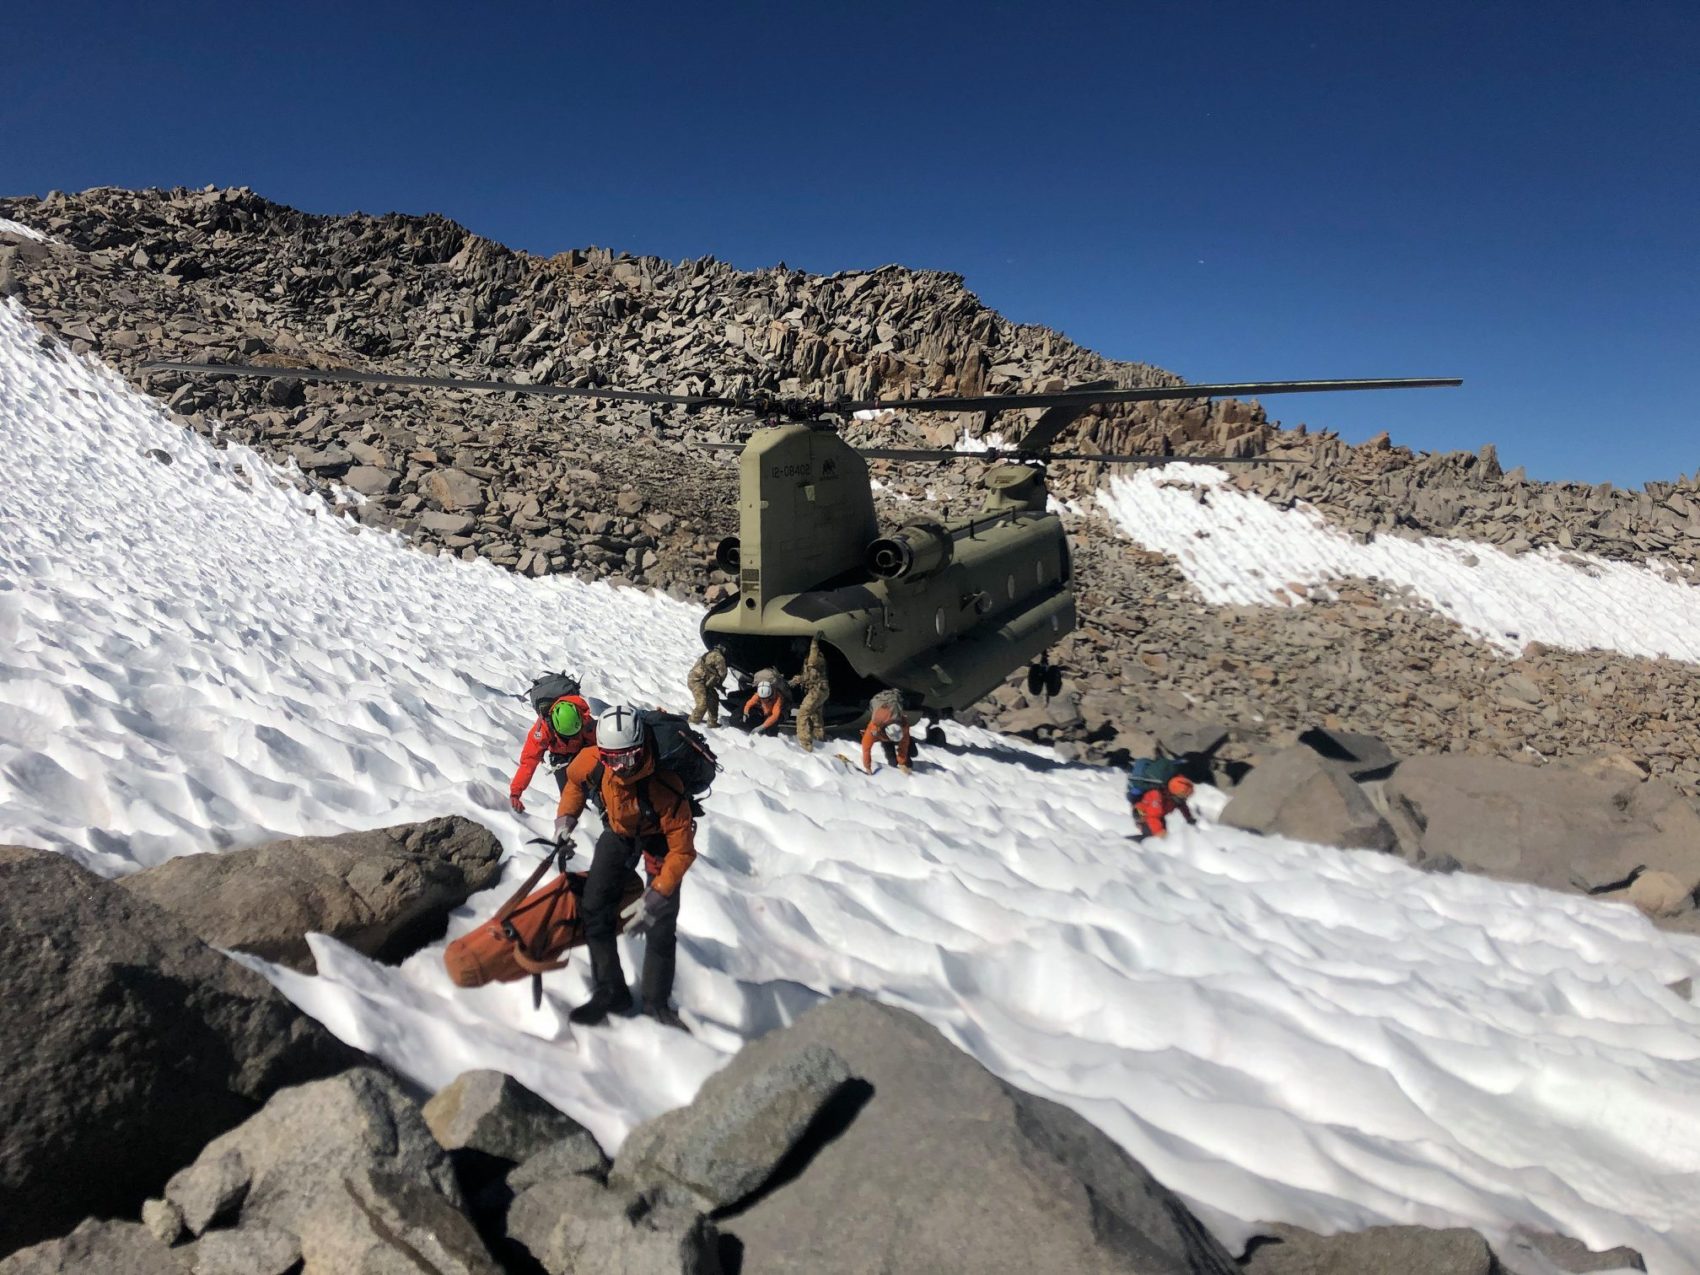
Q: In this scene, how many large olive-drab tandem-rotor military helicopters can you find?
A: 1